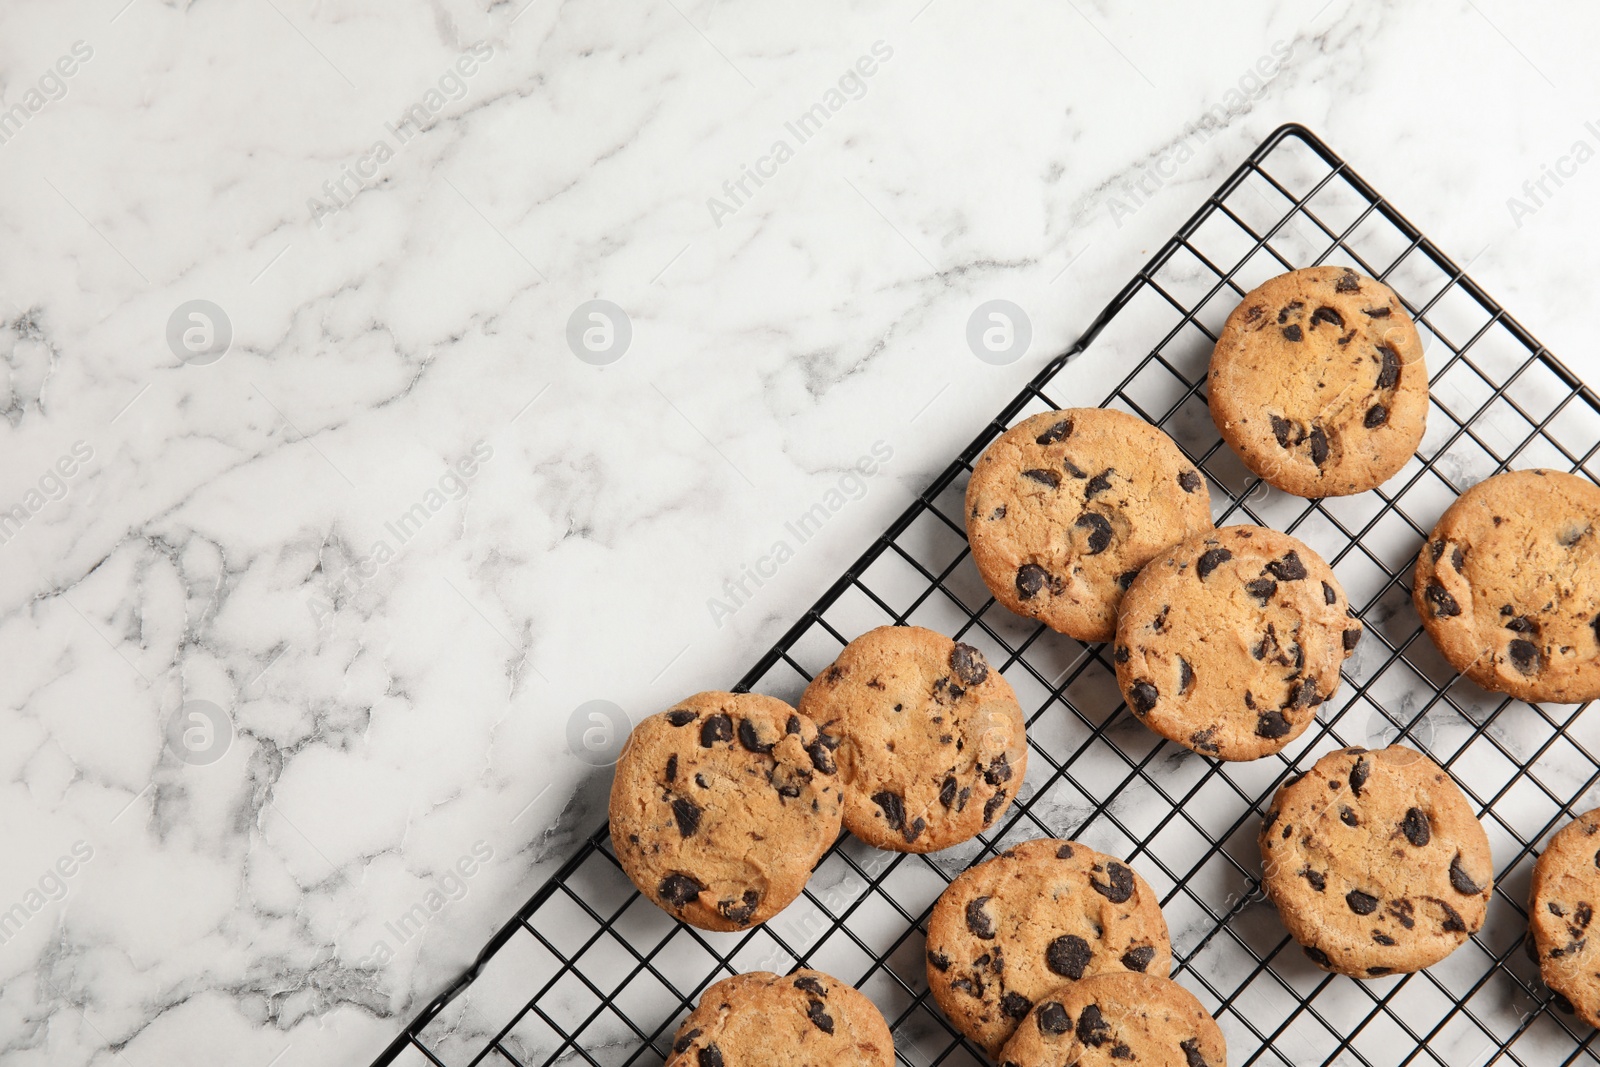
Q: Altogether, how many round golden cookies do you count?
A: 11